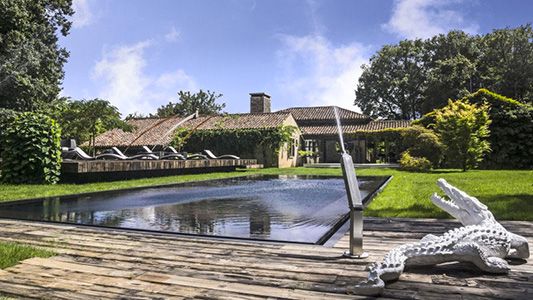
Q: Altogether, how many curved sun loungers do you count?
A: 5